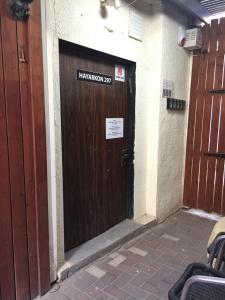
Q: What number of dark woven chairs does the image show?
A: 2